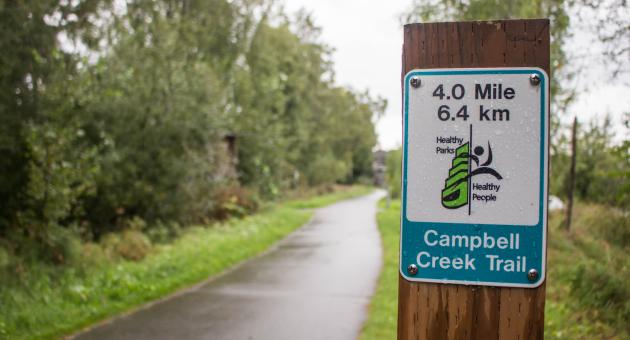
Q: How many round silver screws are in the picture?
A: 4